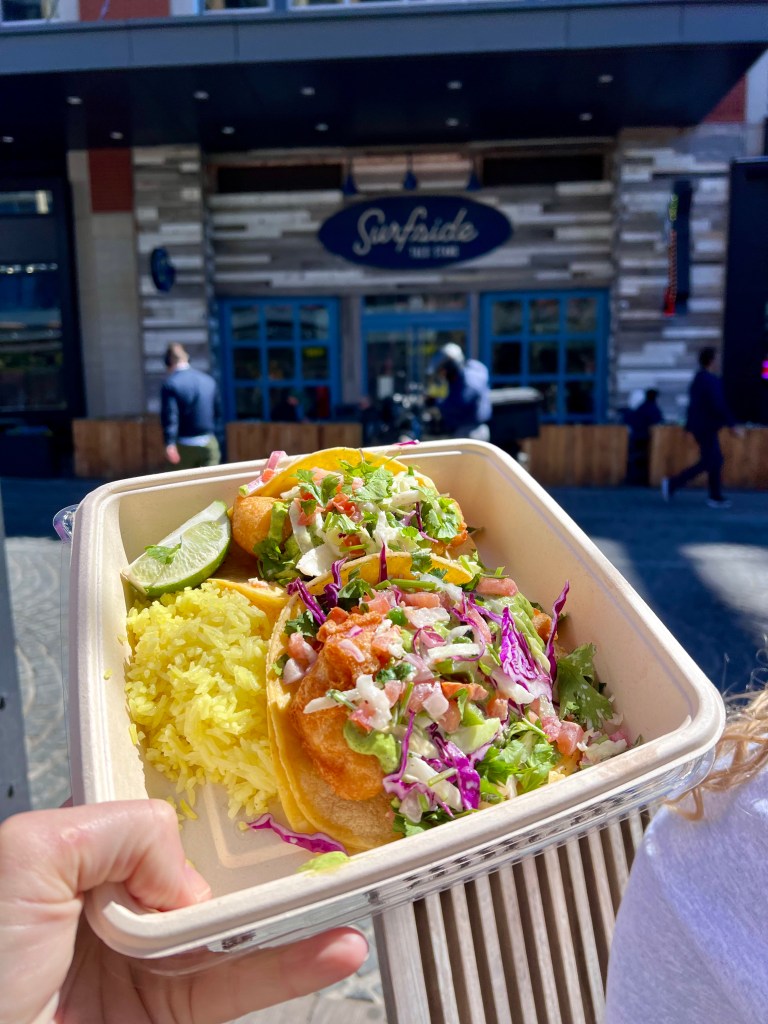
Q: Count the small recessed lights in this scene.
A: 11